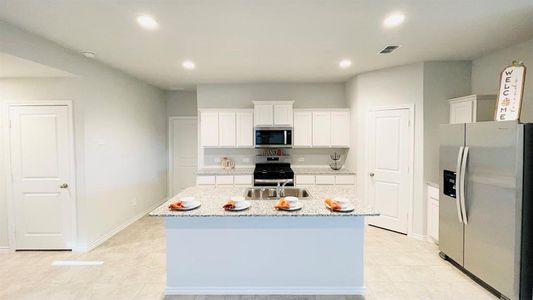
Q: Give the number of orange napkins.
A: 4